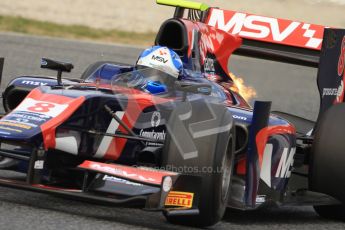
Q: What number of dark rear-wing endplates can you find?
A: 1